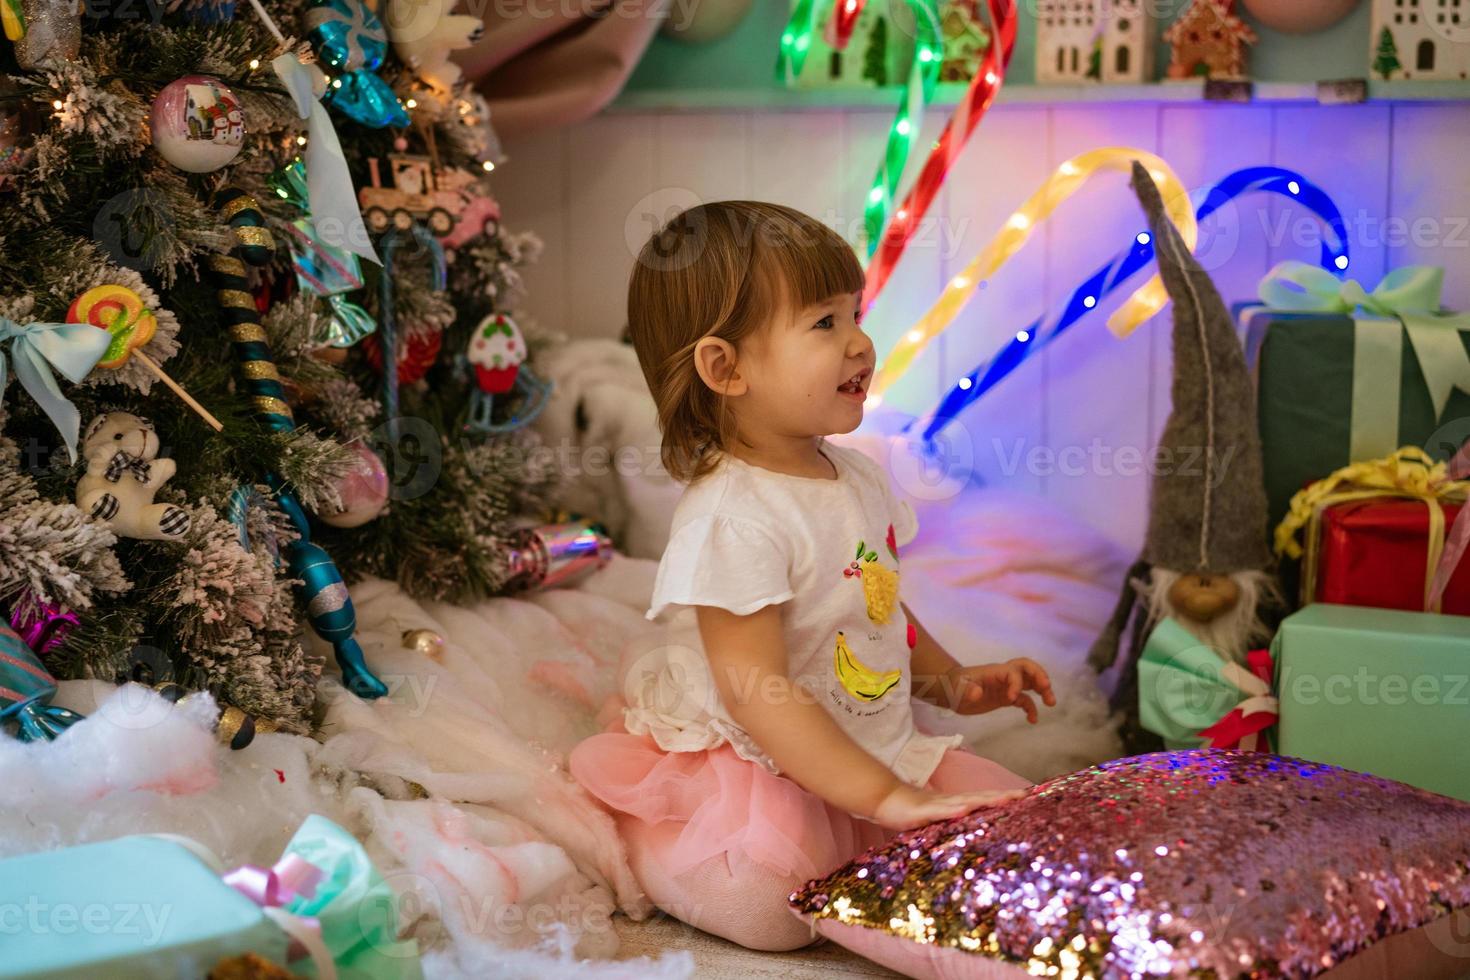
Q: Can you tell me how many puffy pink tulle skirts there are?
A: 1